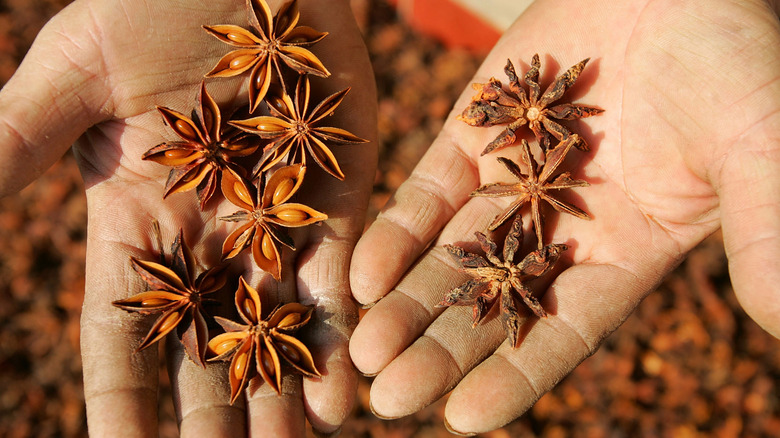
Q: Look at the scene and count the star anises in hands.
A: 9